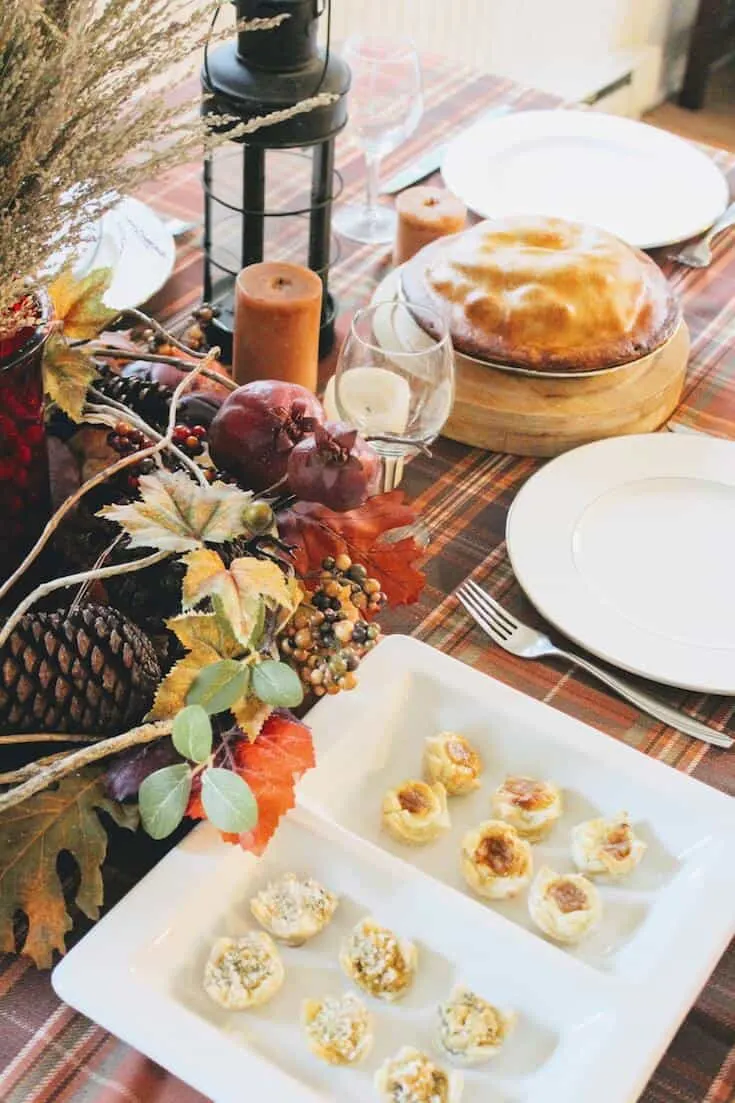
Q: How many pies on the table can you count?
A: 1